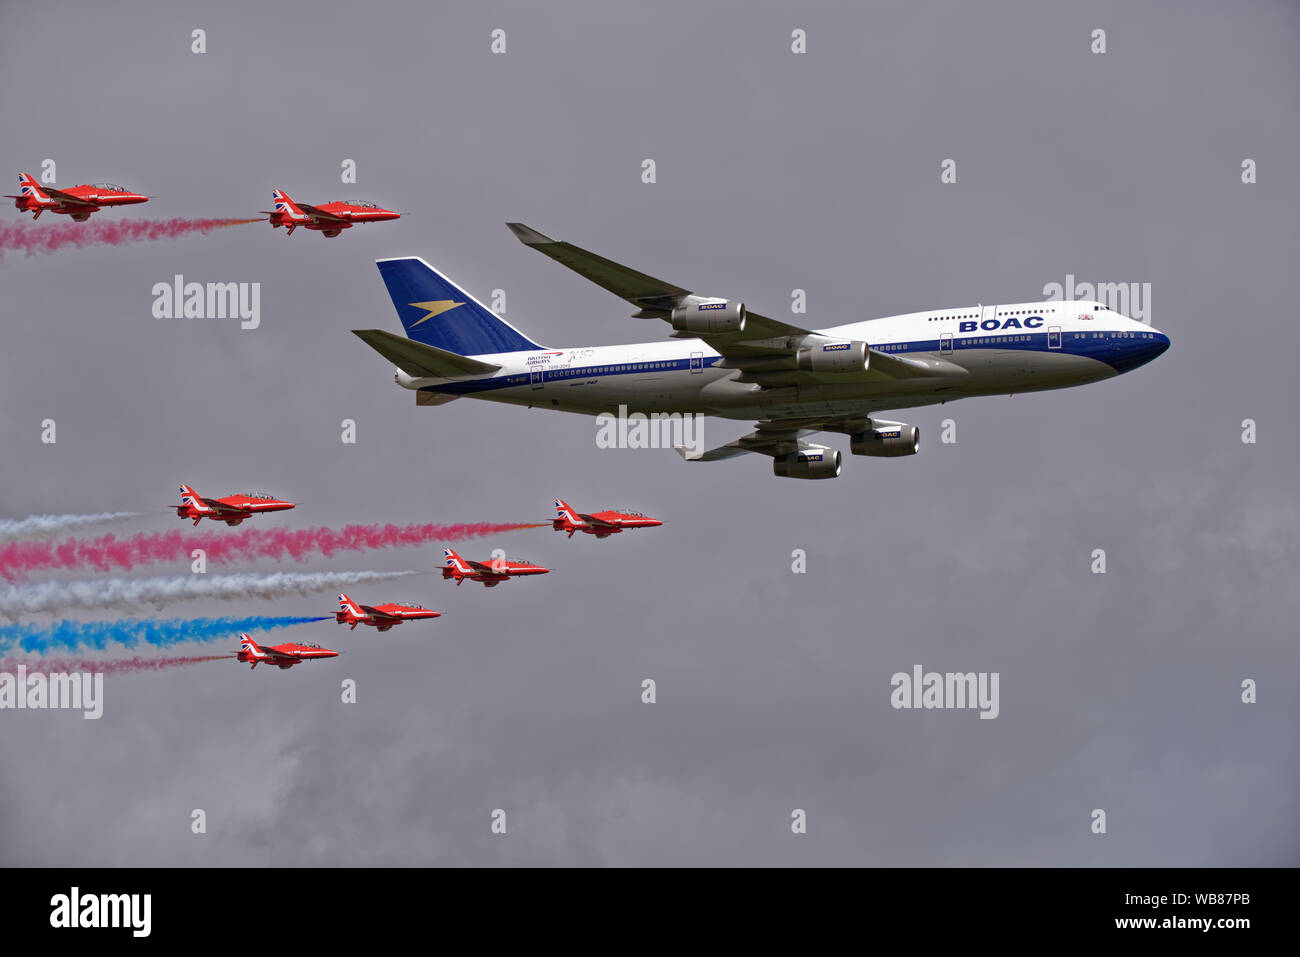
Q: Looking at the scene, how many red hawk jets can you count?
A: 7